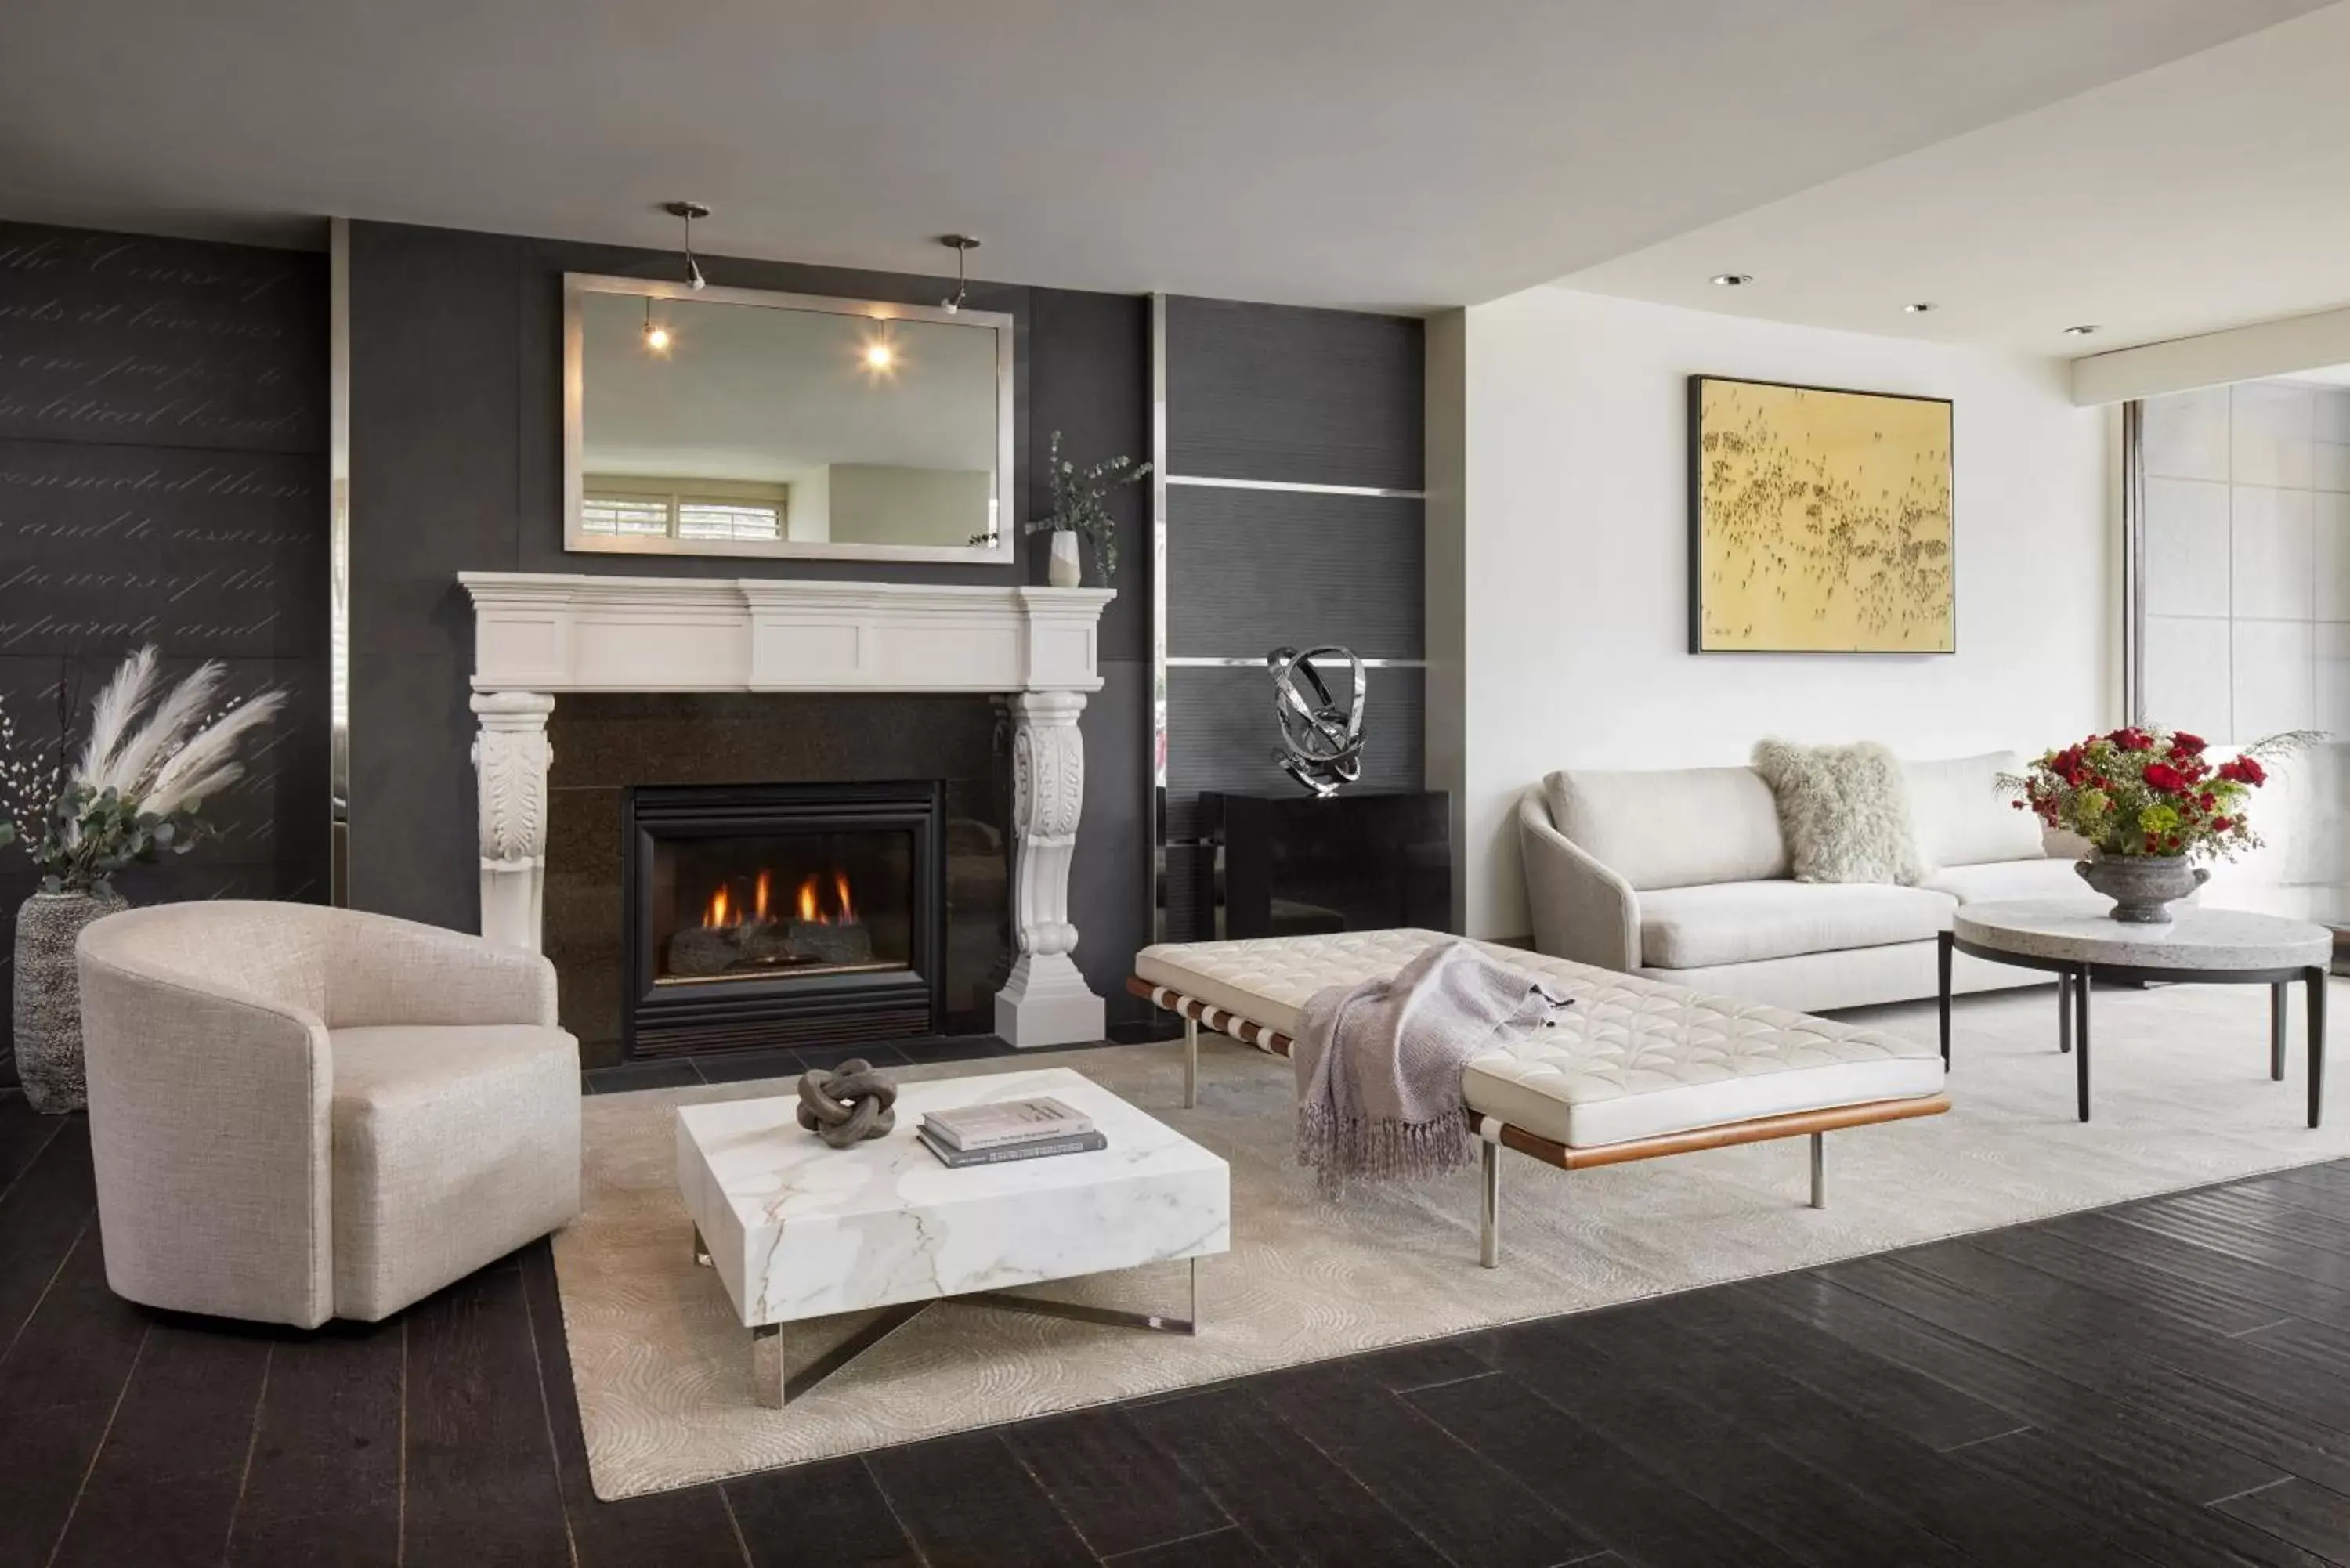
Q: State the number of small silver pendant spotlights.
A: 2